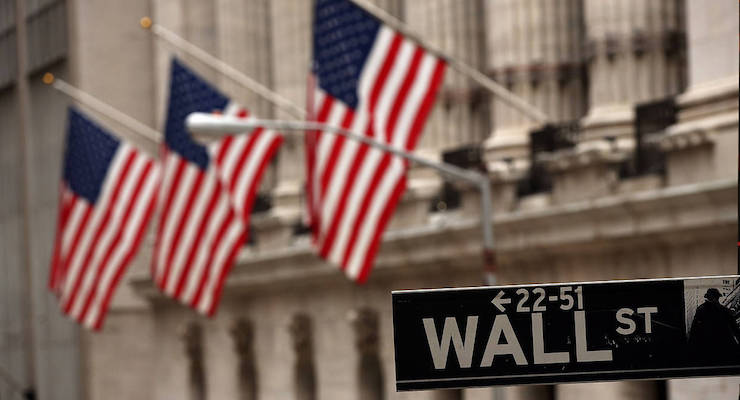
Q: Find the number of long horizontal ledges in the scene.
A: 1